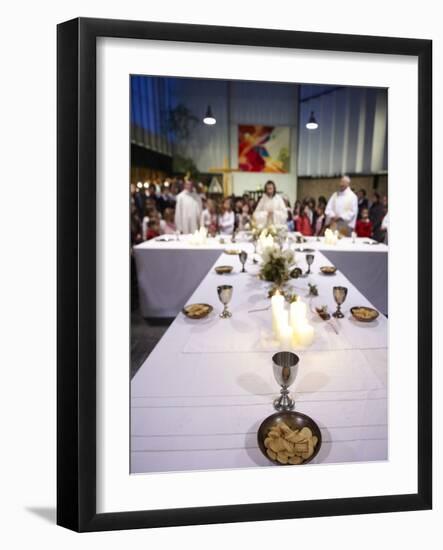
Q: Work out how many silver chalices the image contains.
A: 5